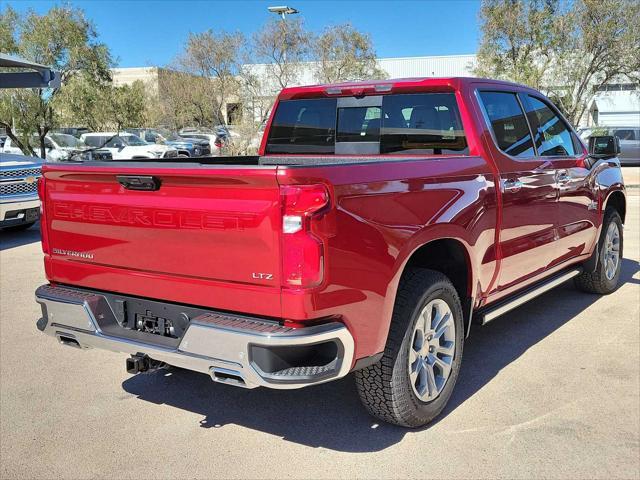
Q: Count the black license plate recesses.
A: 1